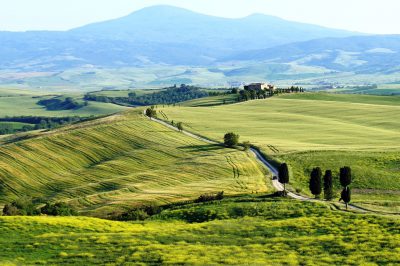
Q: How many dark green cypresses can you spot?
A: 5